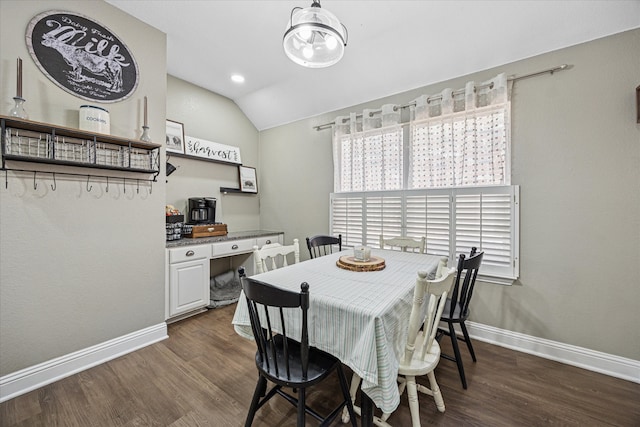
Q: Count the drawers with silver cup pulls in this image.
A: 3